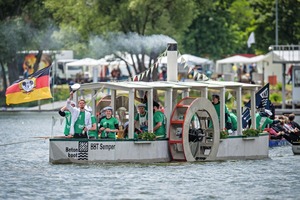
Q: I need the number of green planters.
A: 3